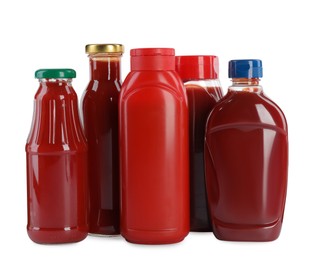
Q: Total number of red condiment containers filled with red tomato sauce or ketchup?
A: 5